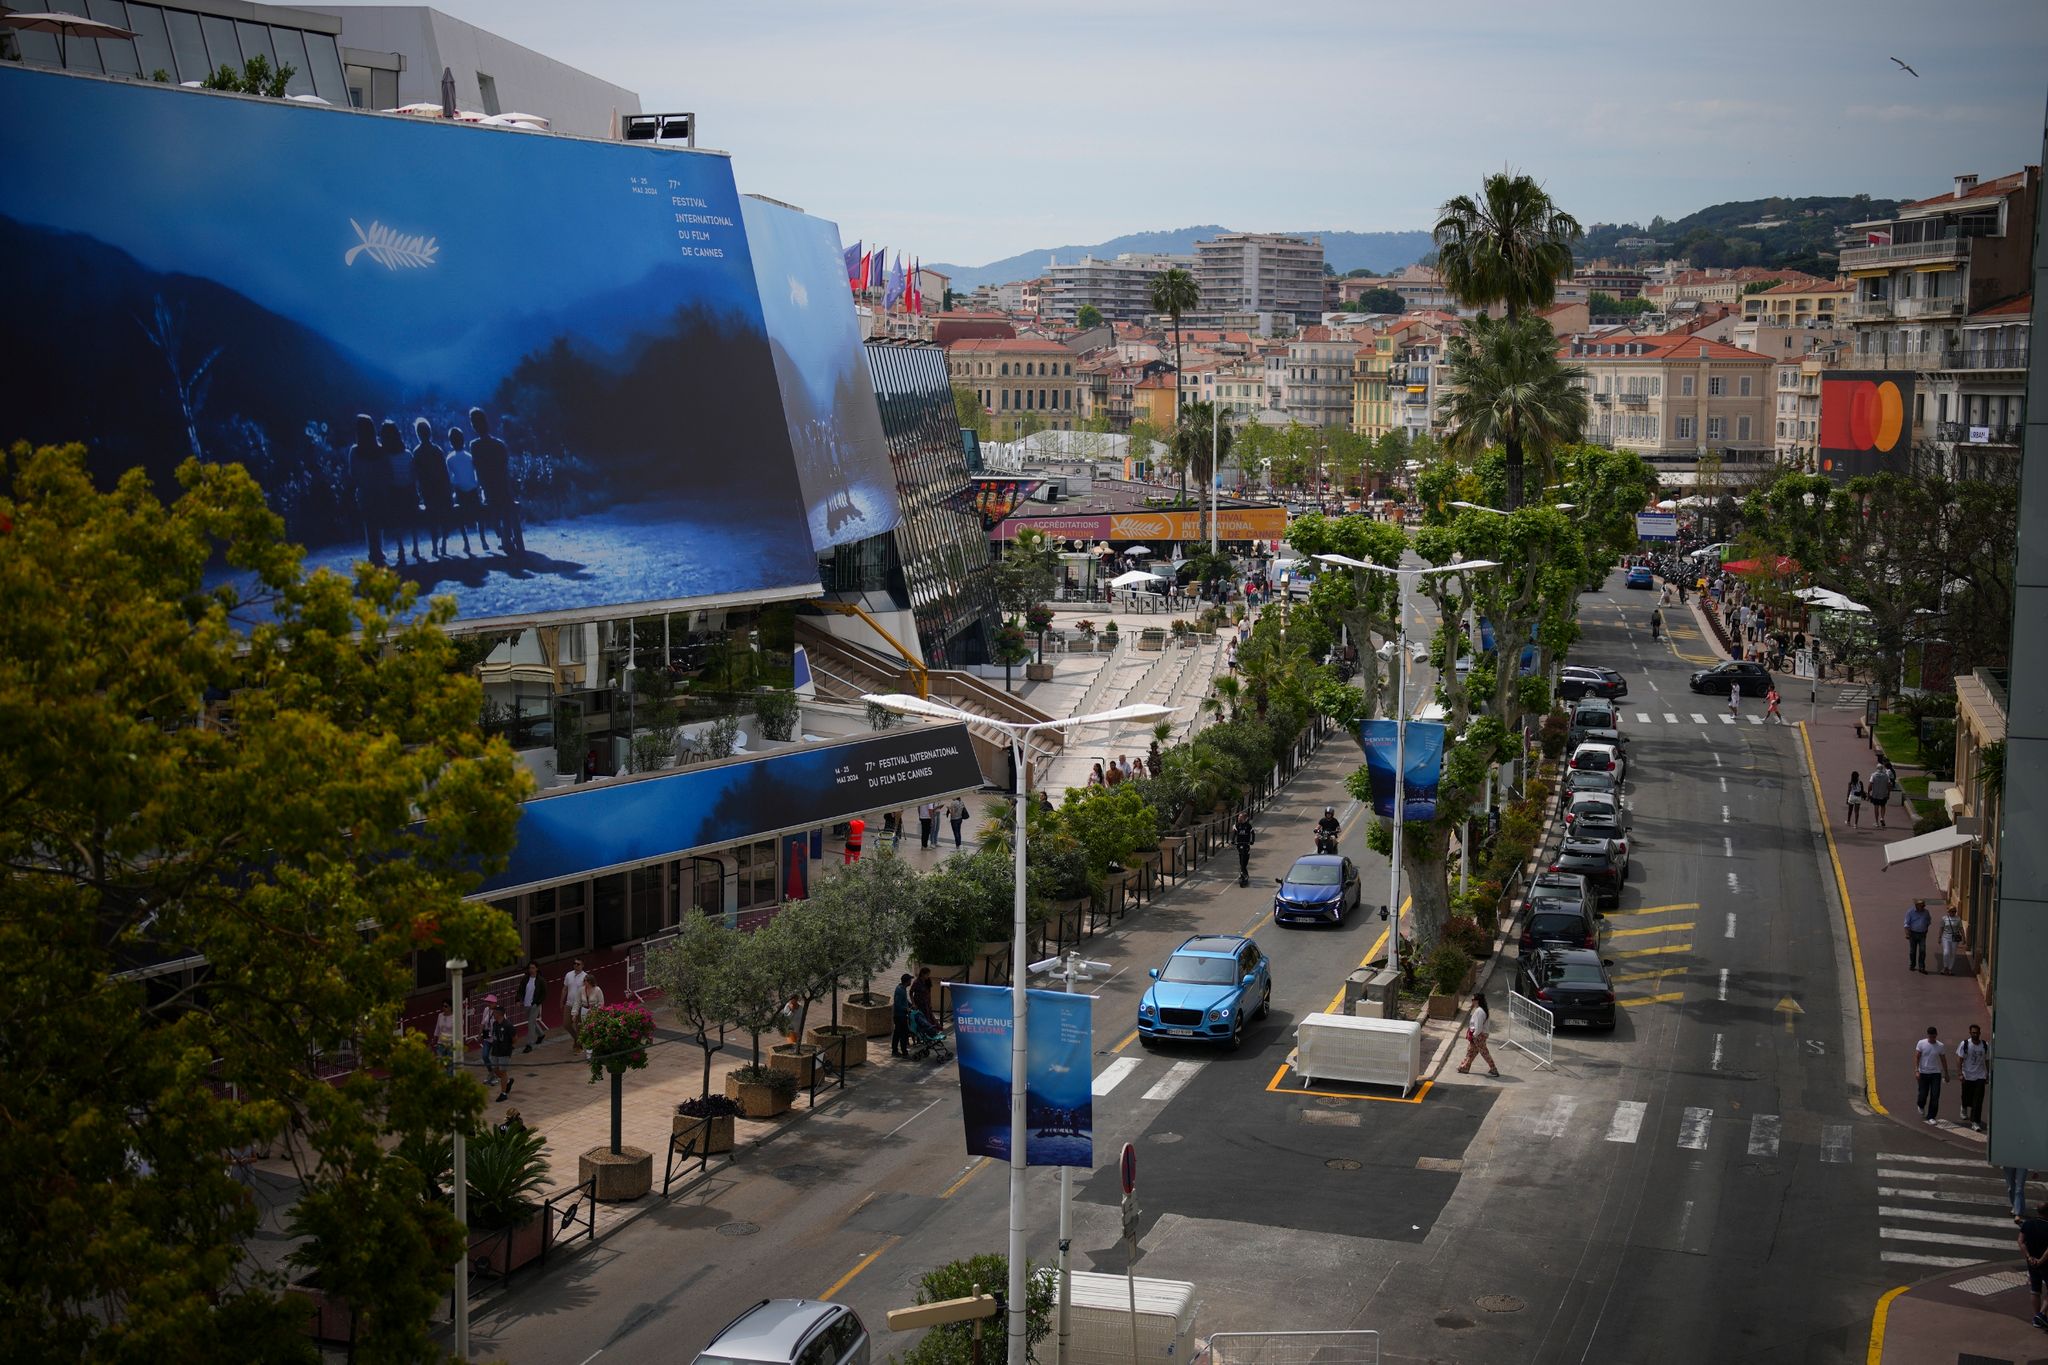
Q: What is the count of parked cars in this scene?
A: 10